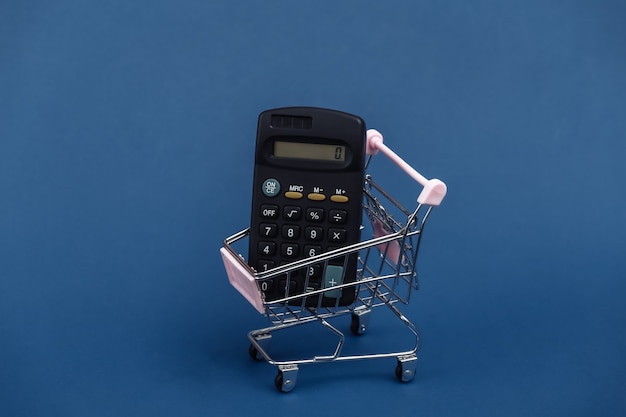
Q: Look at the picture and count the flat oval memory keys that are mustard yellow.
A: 3